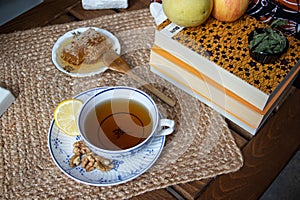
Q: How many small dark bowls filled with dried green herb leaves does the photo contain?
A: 1